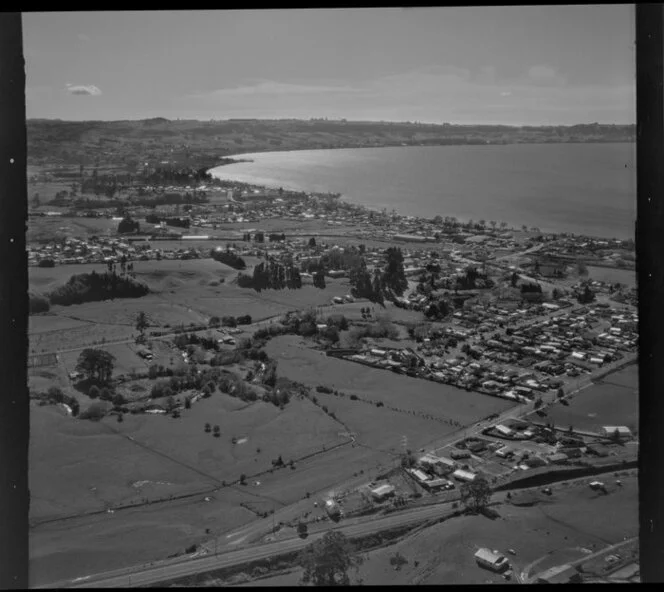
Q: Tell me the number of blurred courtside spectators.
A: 0